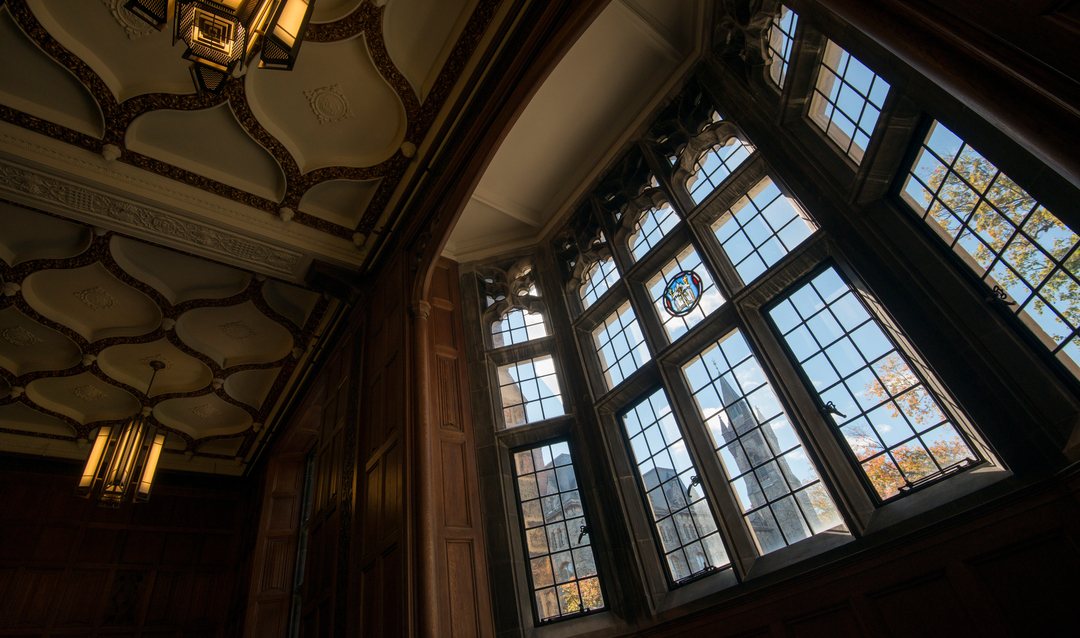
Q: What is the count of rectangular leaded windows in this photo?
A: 10